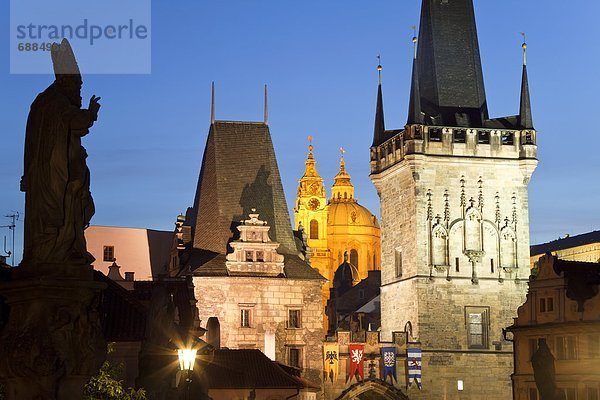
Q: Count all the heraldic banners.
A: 4